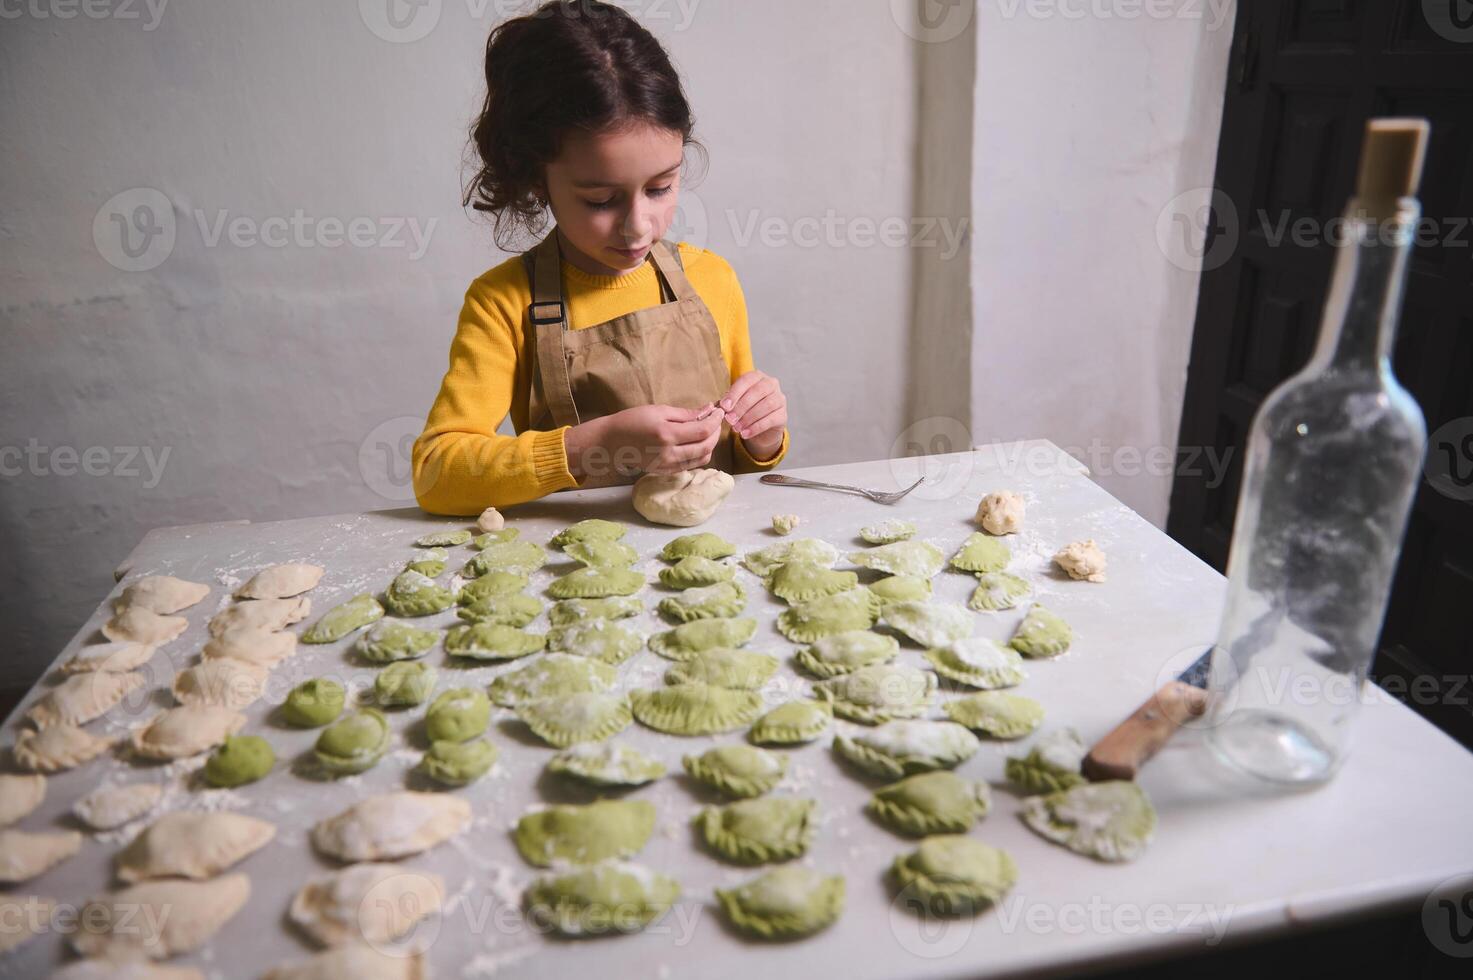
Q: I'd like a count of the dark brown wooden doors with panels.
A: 1